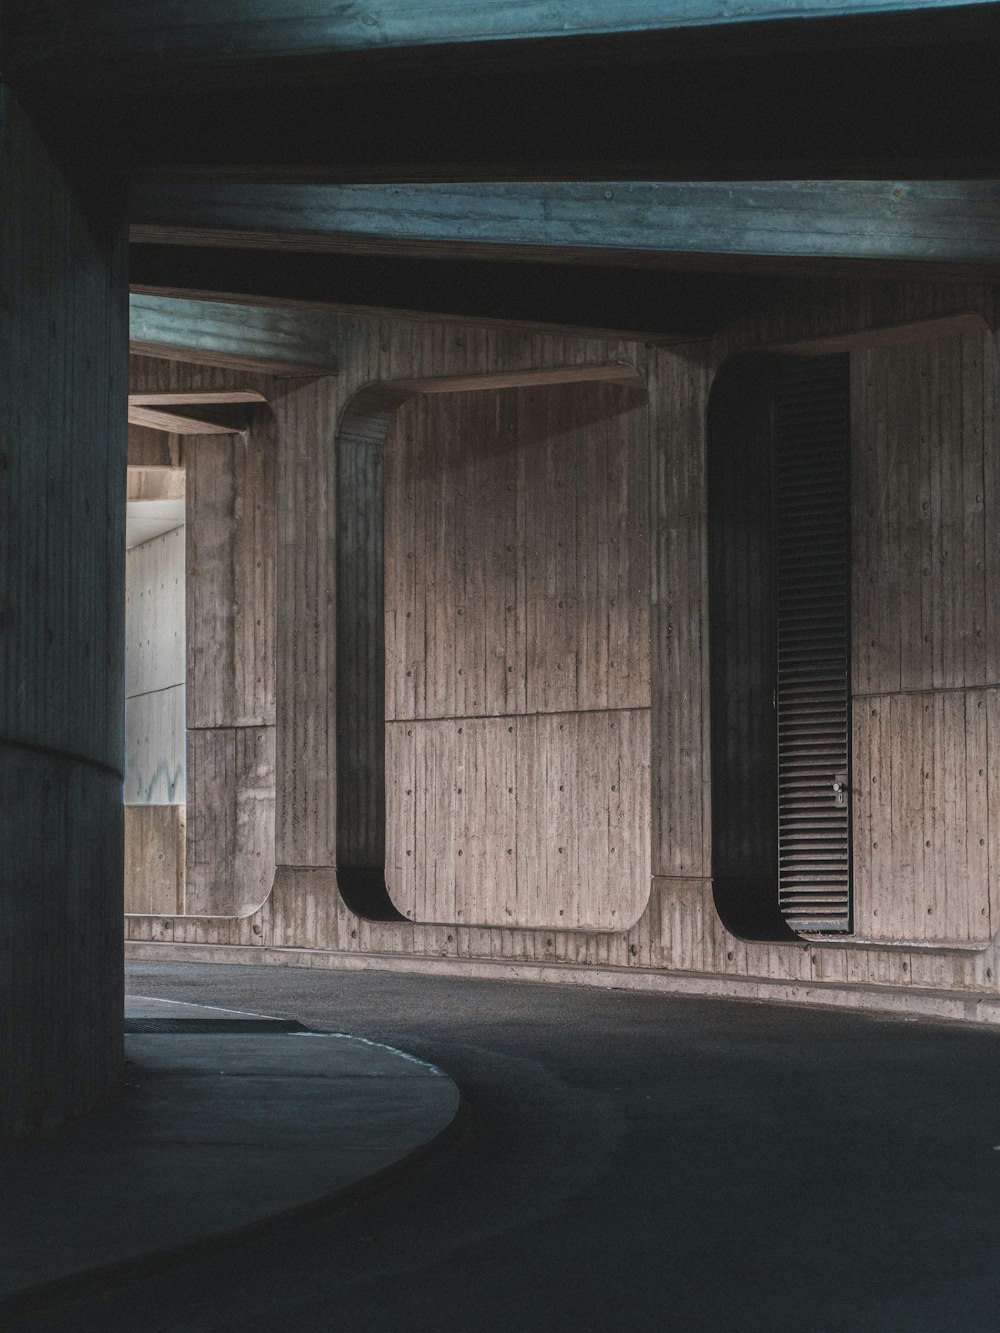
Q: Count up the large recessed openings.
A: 3